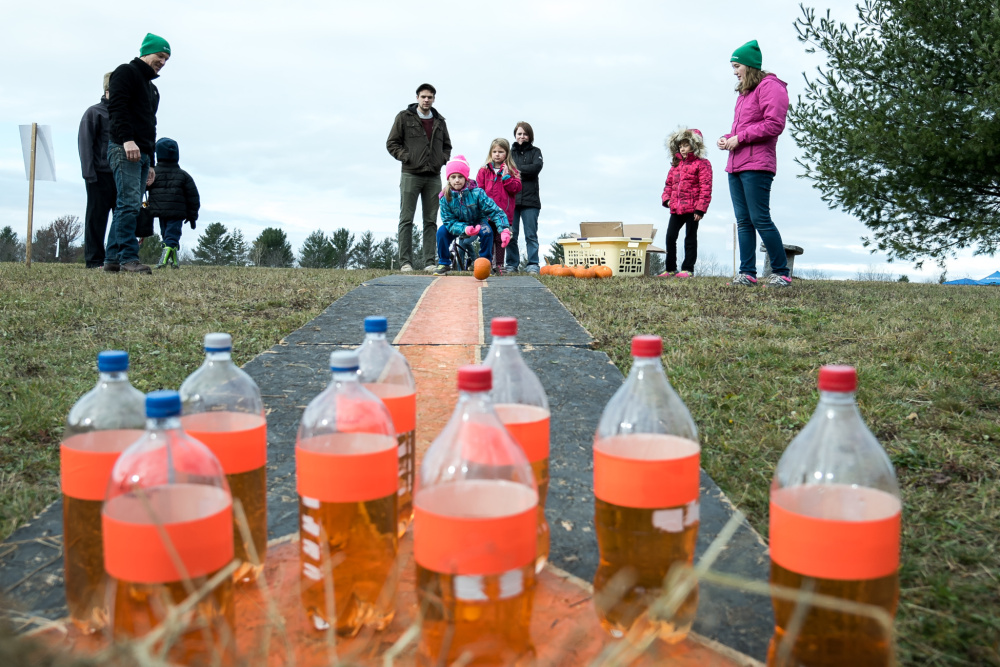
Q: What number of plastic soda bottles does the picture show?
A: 9